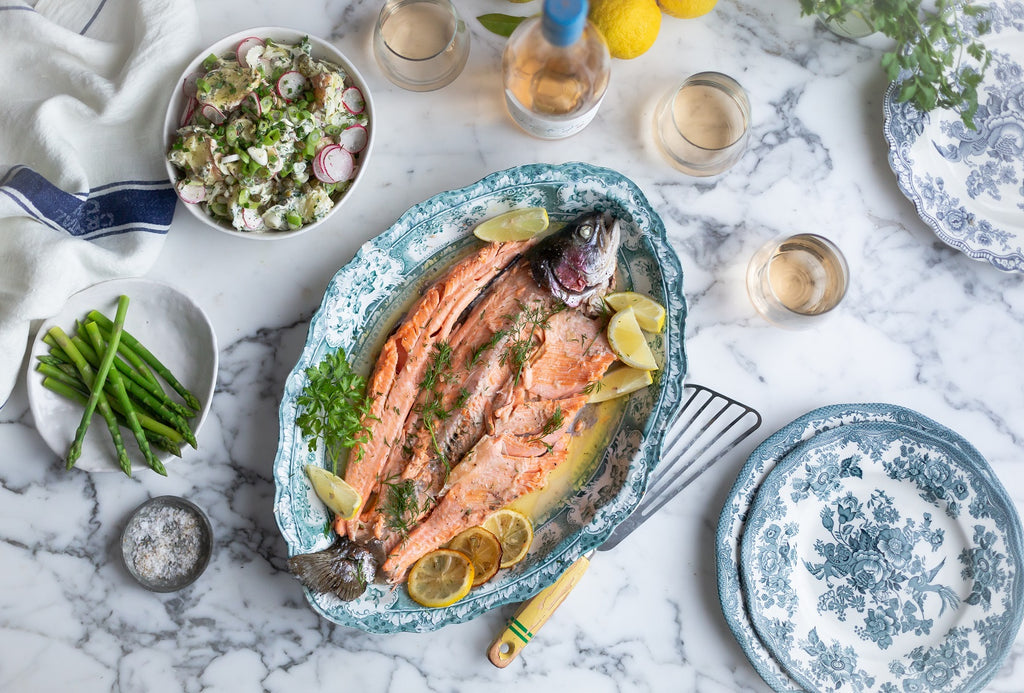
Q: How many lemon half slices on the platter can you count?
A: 5